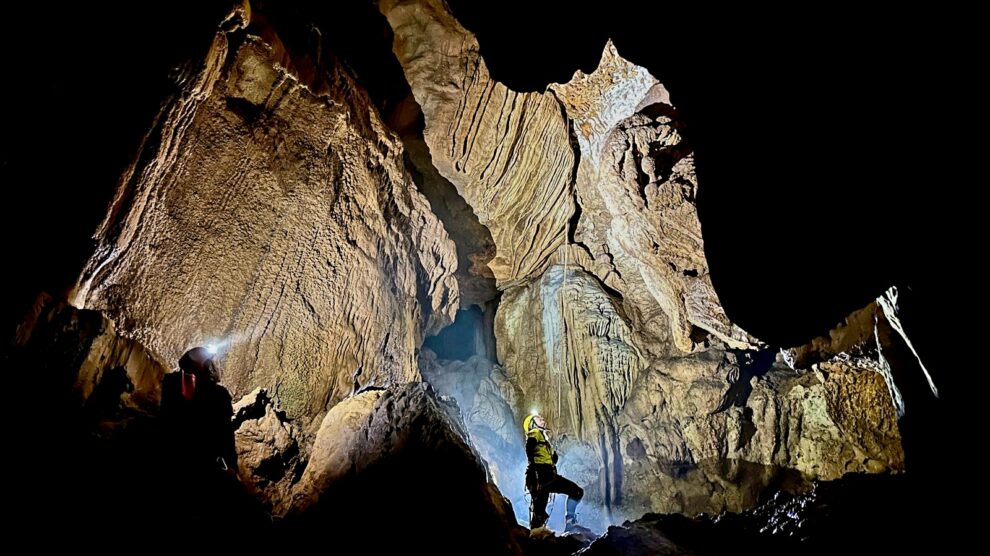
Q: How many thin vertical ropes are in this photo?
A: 1